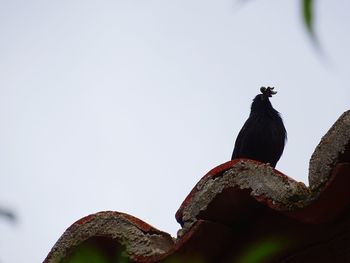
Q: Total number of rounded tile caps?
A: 3